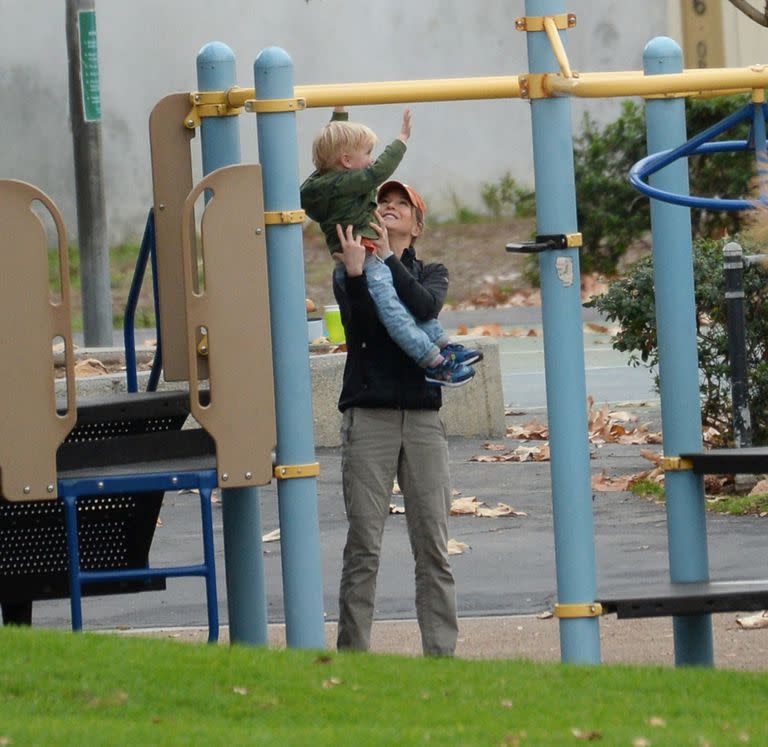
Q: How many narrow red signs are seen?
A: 0